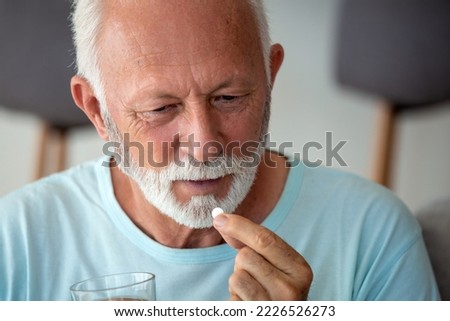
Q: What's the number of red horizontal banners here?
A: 0